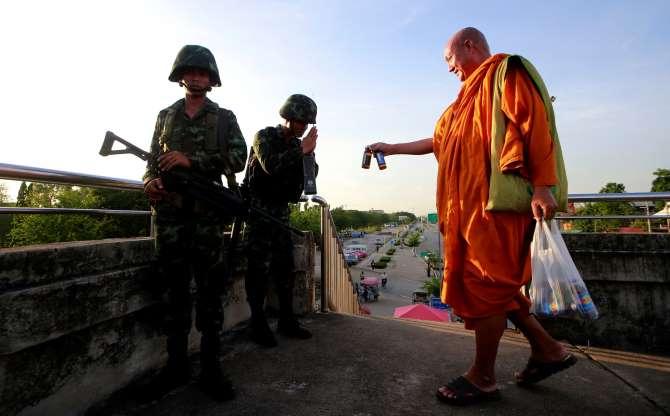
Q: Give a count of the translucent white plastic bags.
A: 1